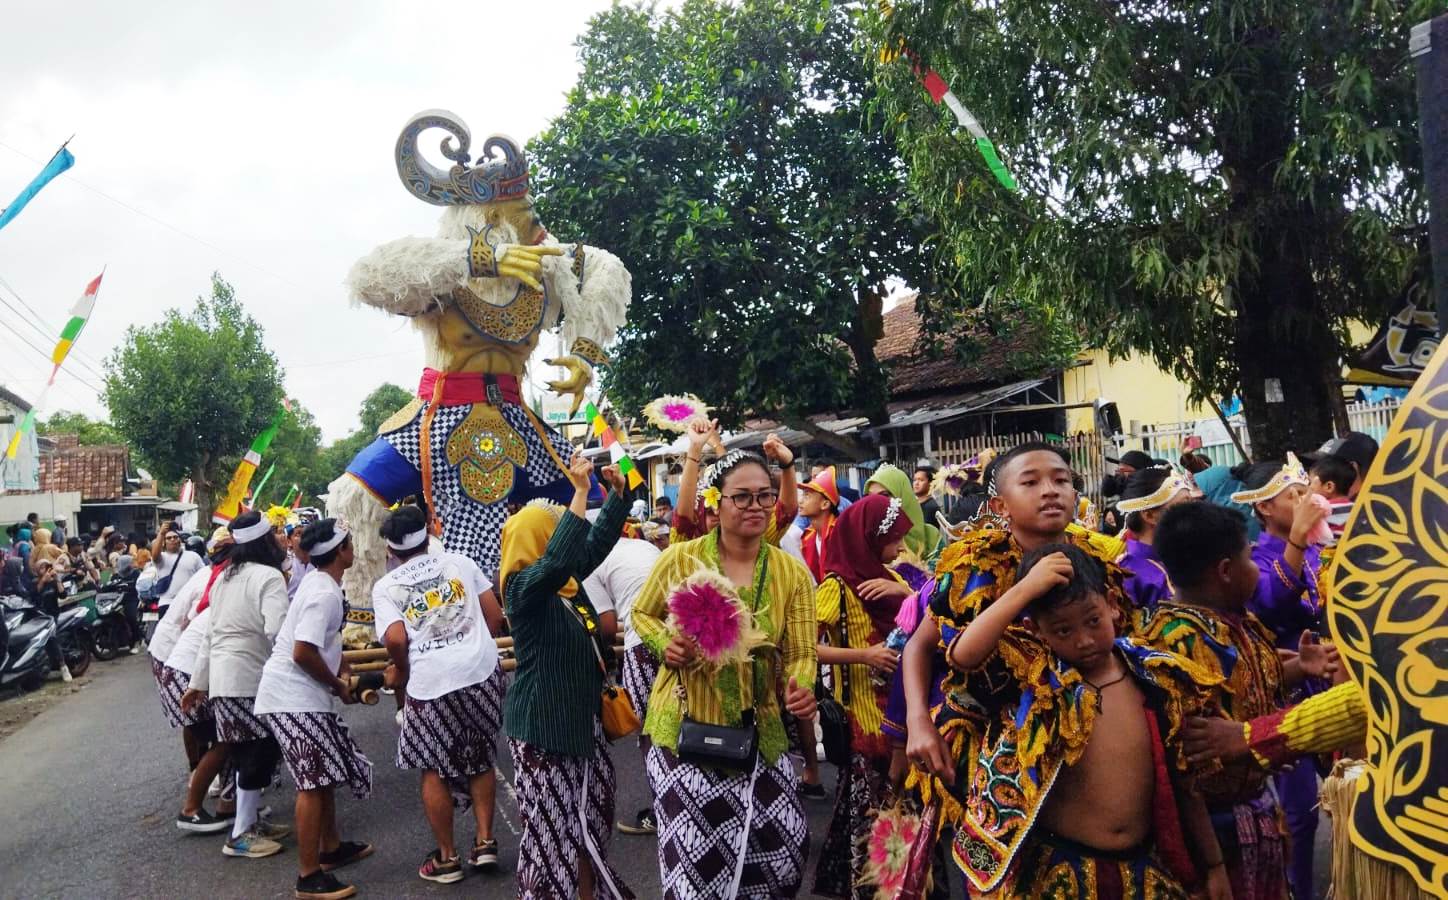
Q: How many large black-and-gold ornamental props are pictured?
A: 1